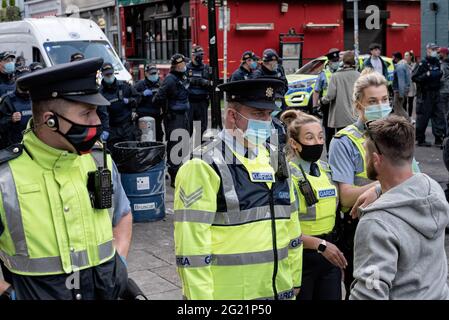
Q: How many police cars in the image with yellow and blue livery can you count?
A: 1